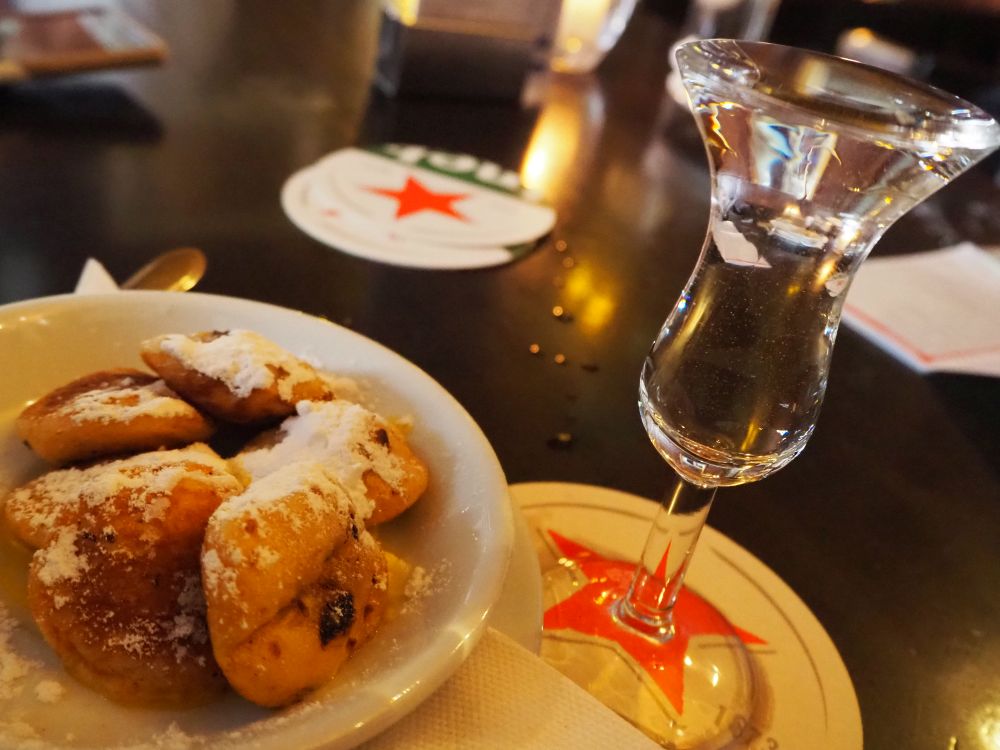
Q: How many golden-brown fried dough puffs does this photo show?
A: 6